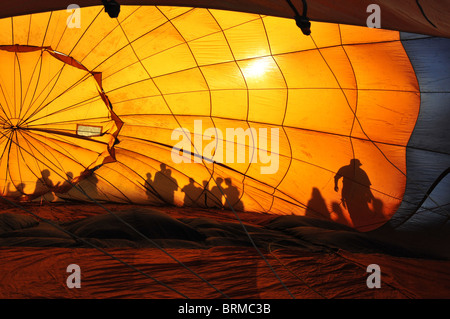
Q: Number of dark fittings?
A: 2